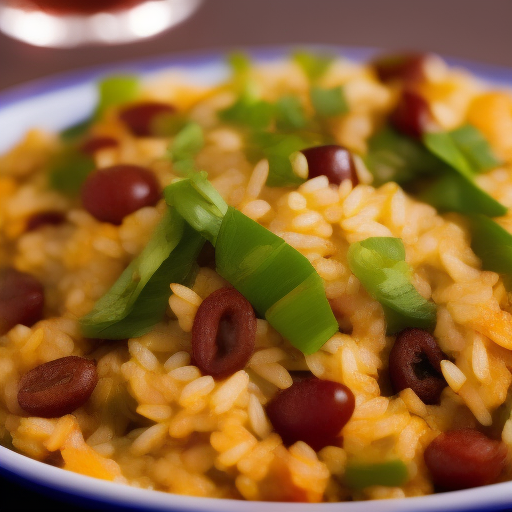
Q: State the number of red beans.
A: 13